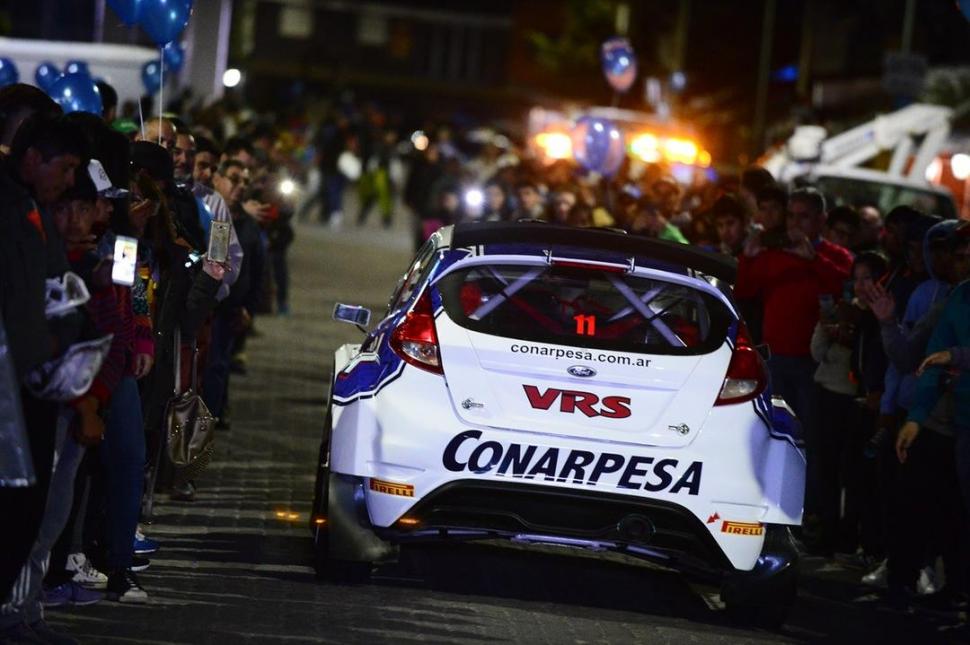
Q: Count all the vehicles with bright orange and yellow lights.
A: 1